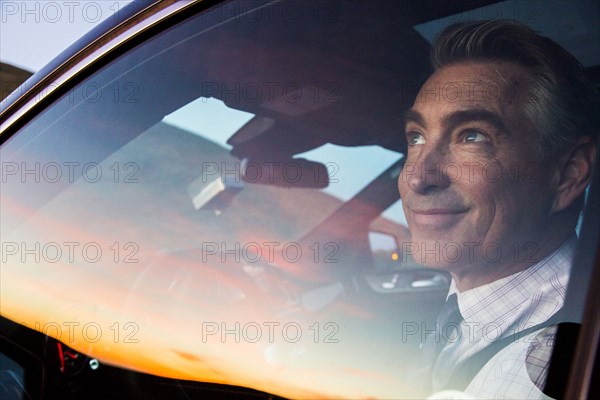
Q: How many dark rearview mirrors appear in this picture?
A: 1